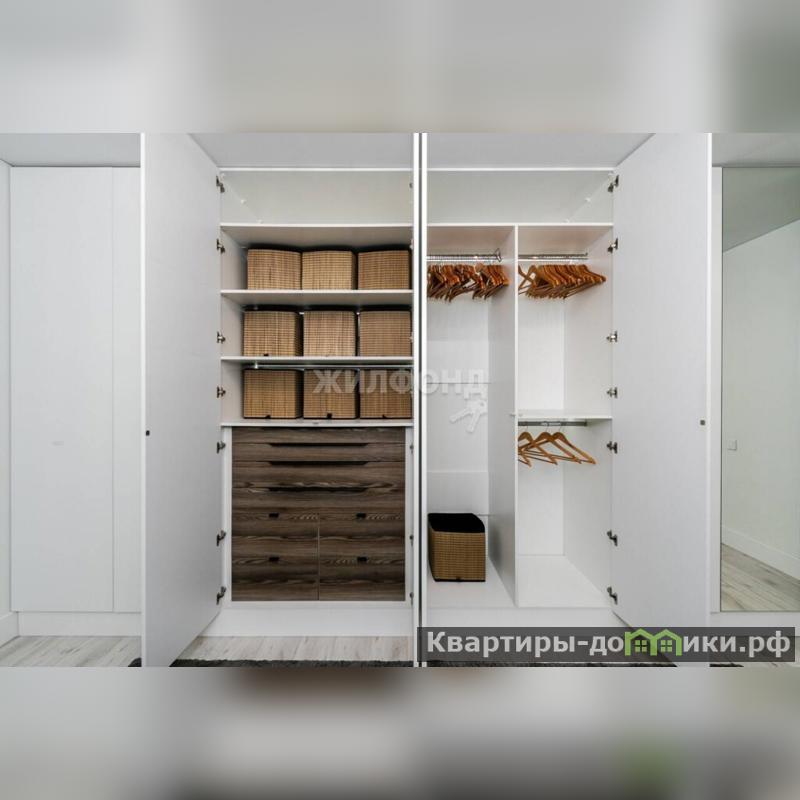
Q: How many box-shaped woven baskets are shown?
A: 10